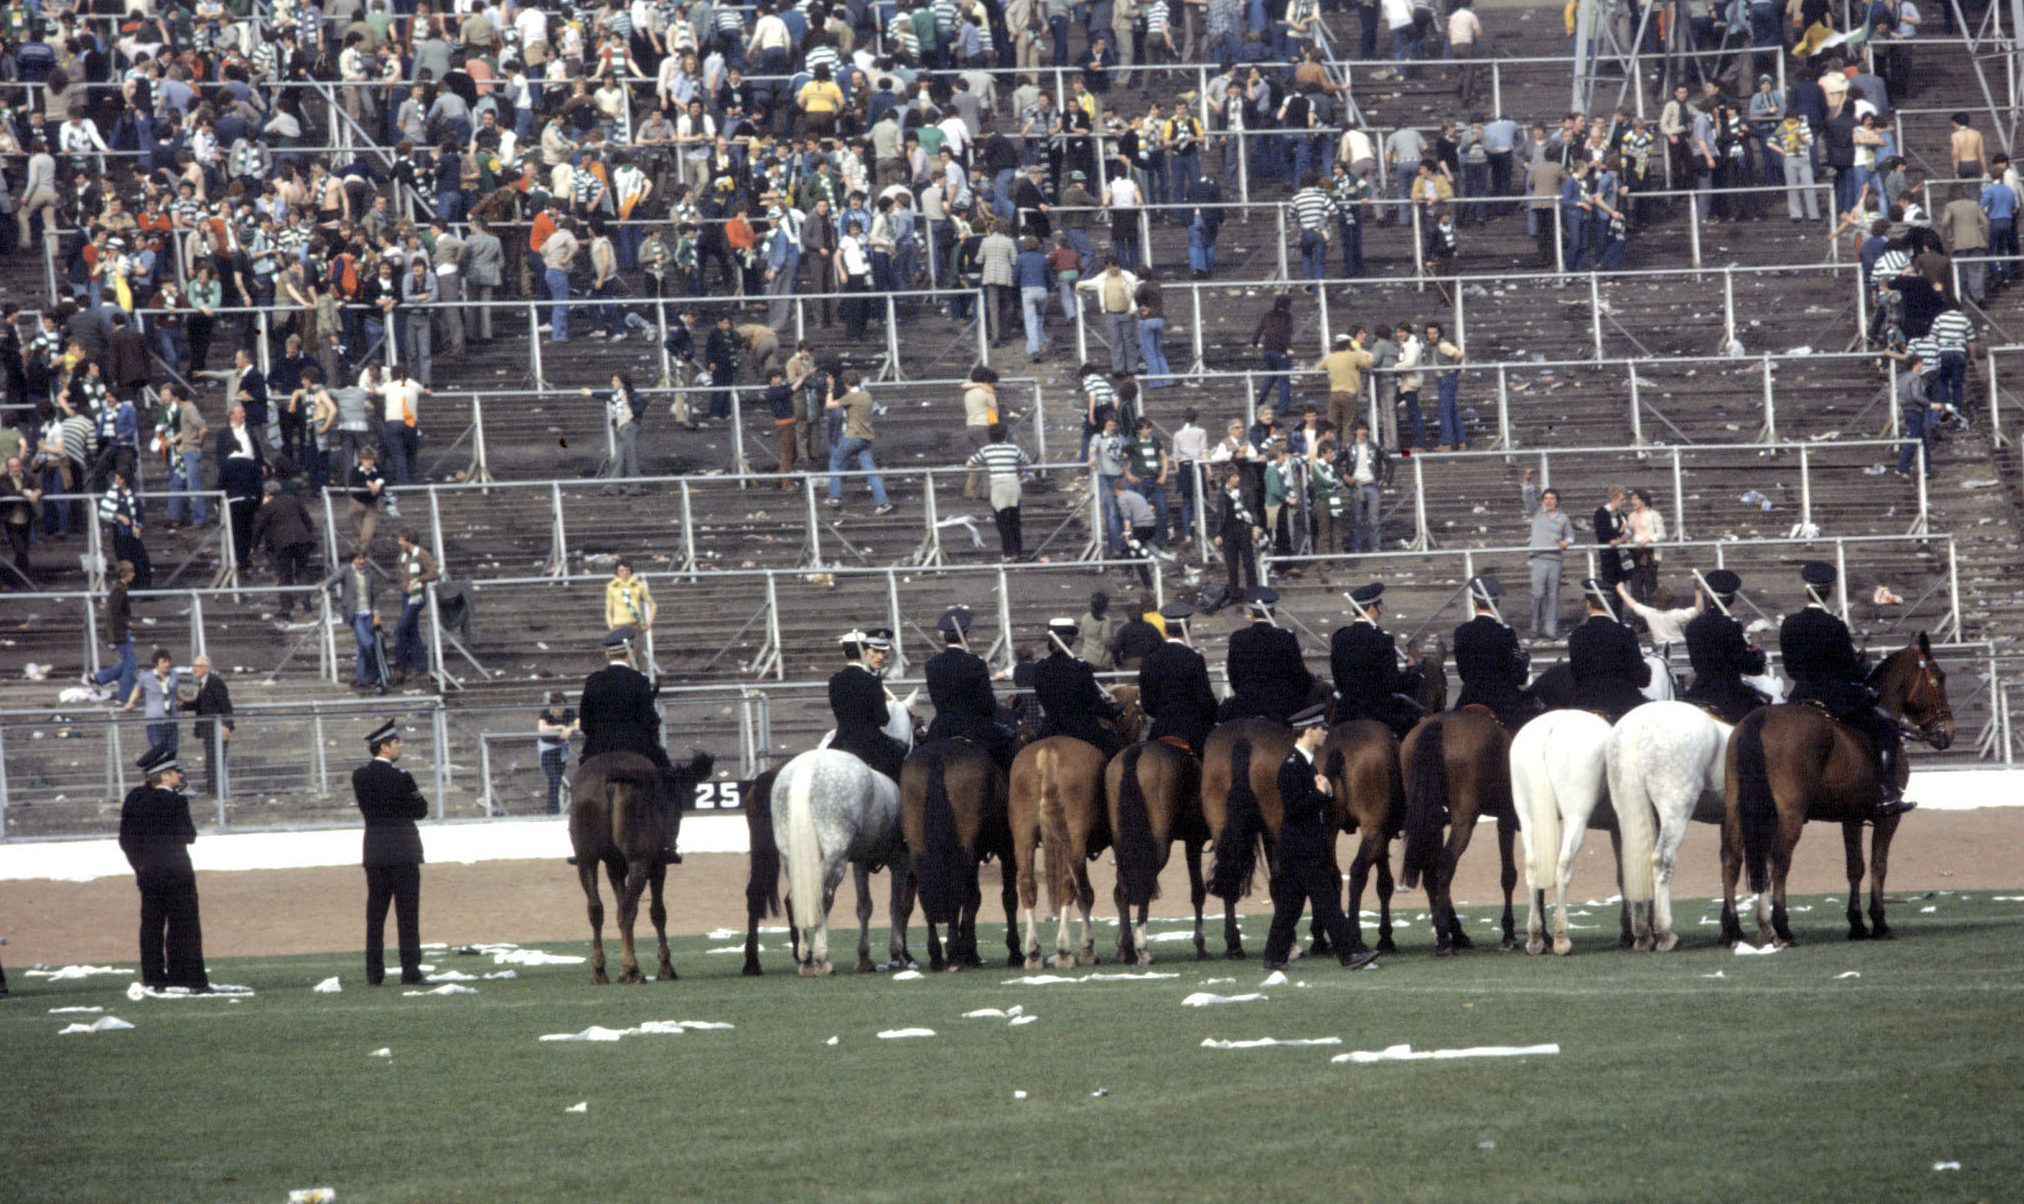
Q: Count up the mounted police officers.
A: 12